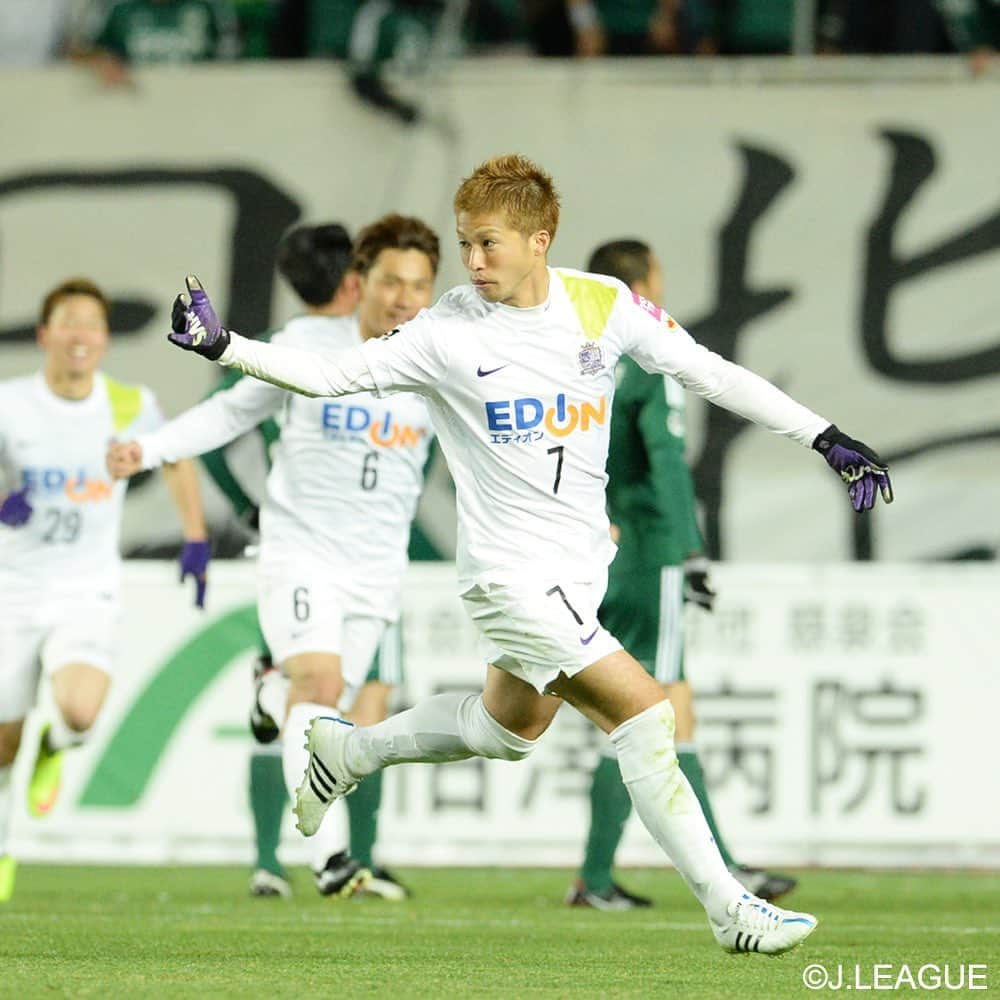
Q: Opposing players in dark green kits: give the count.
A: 2